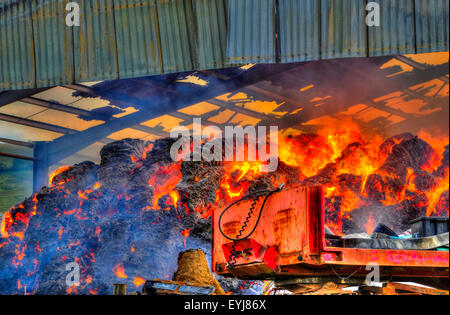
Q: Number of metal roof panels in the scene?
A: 11